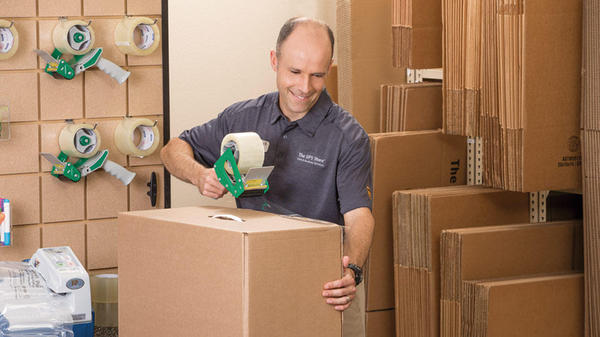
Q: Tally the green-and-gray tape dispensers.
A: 3